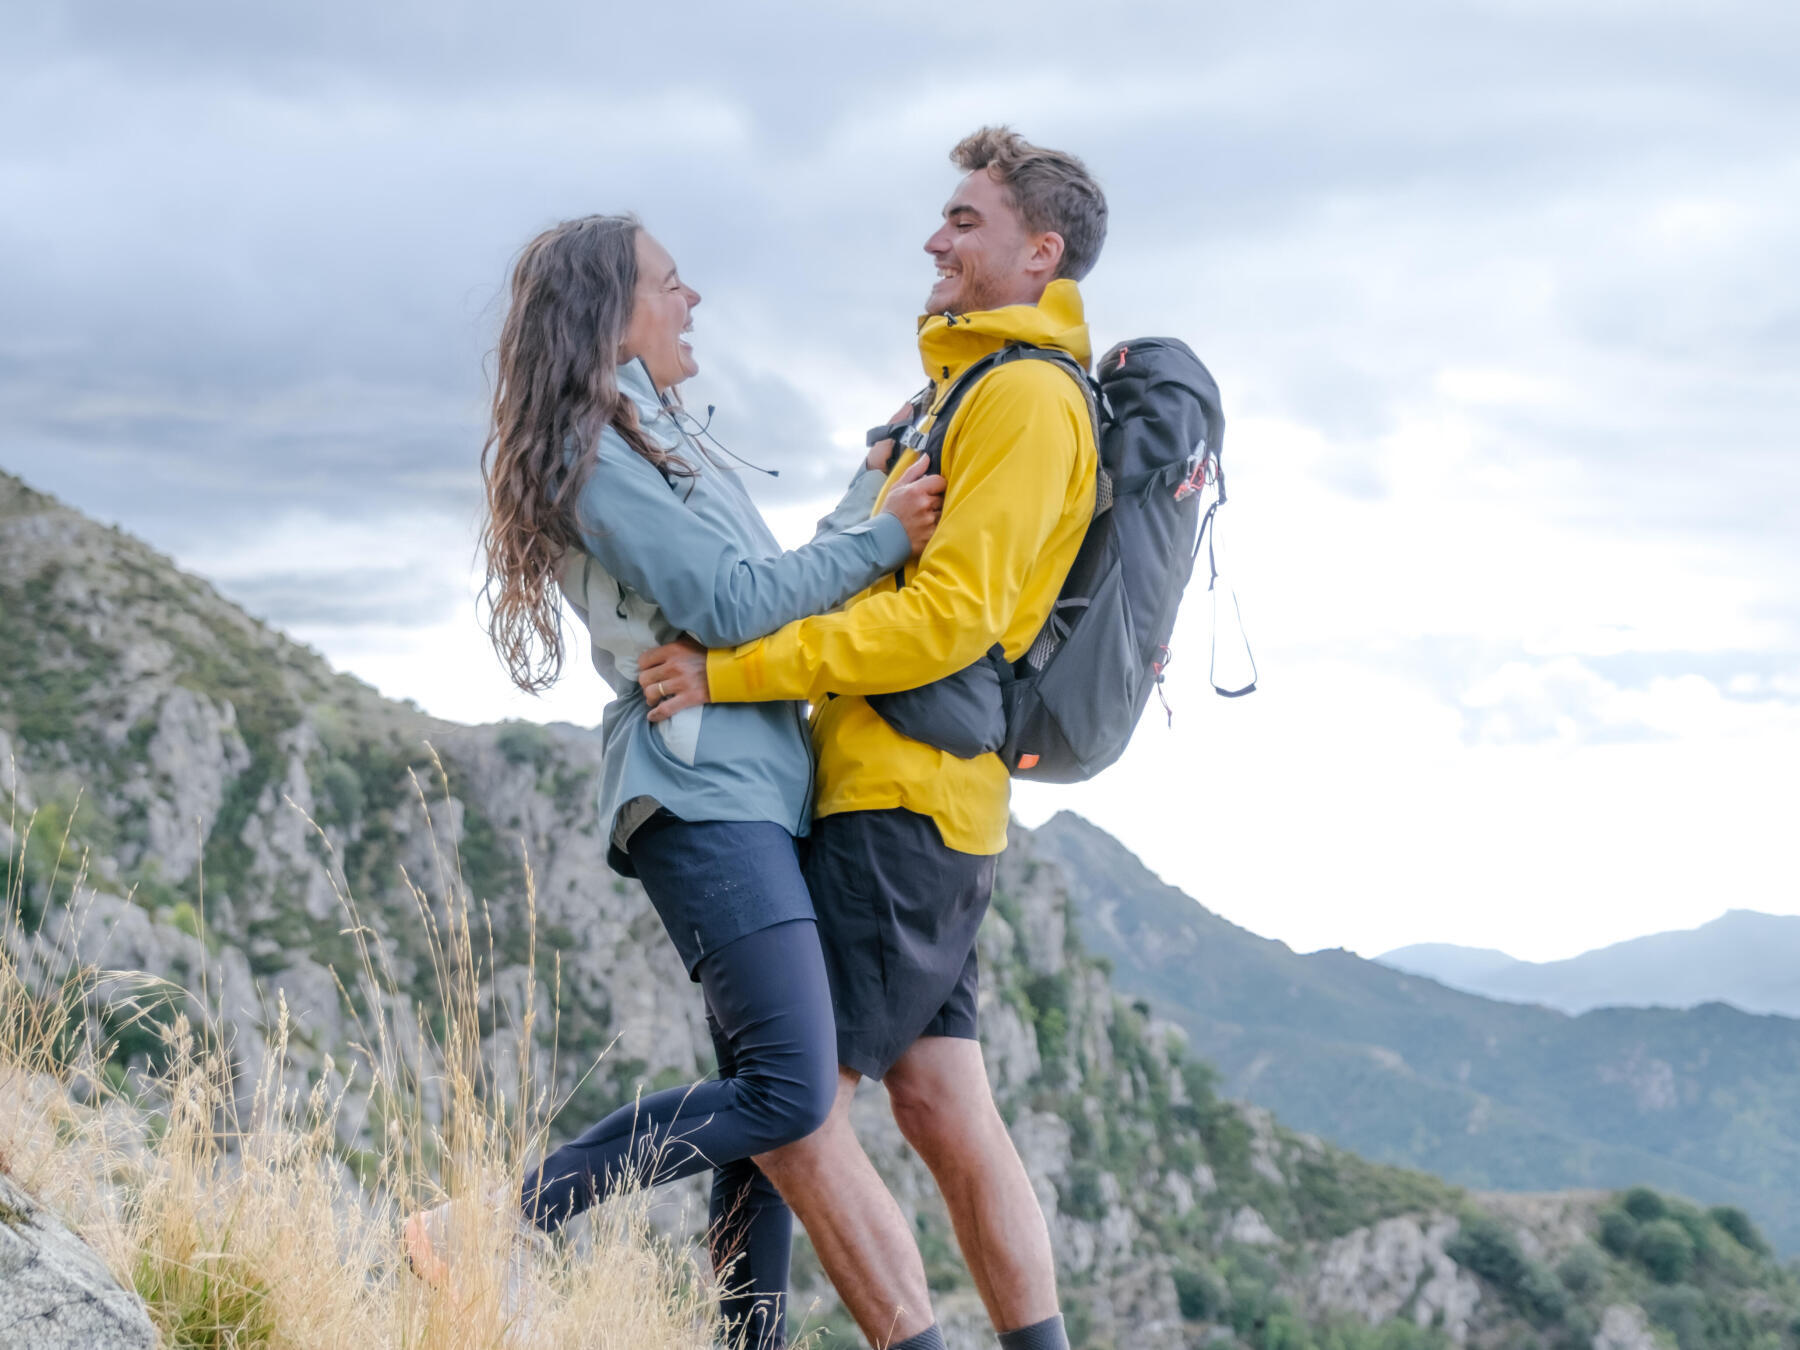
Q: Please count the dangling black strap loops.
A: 1